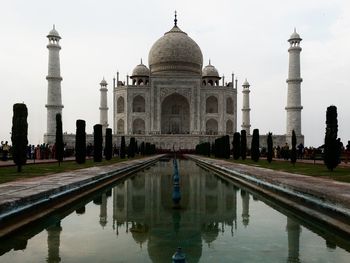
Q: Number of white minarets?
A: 4